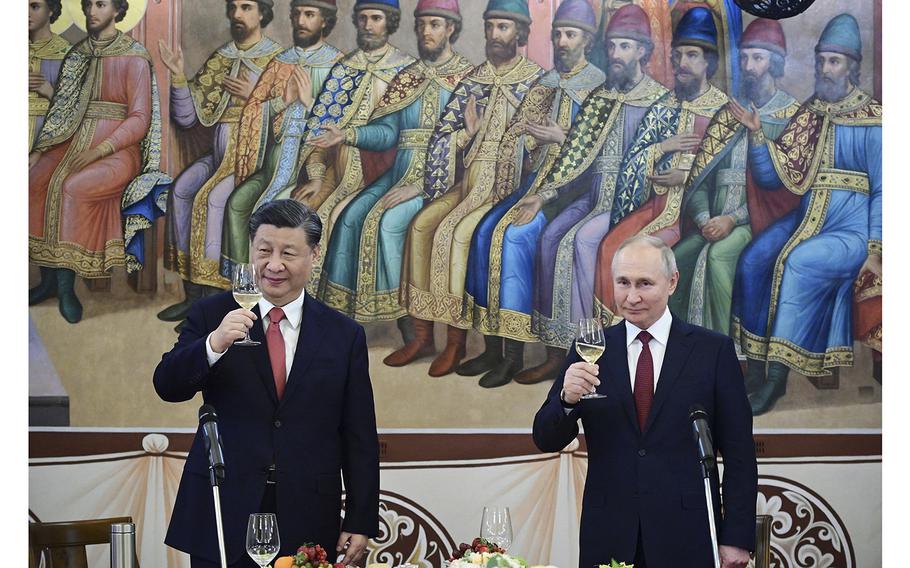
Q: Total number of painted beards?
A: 11